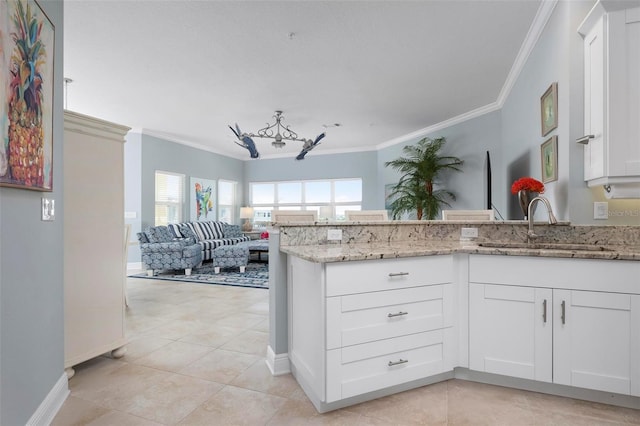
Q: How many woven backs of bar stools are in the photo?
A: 3